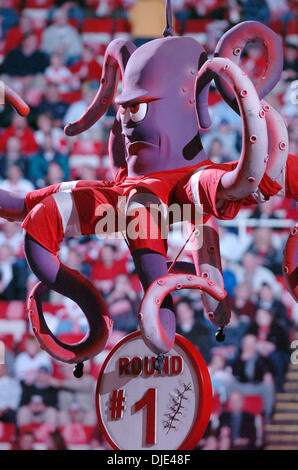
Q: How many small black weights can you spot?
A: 3